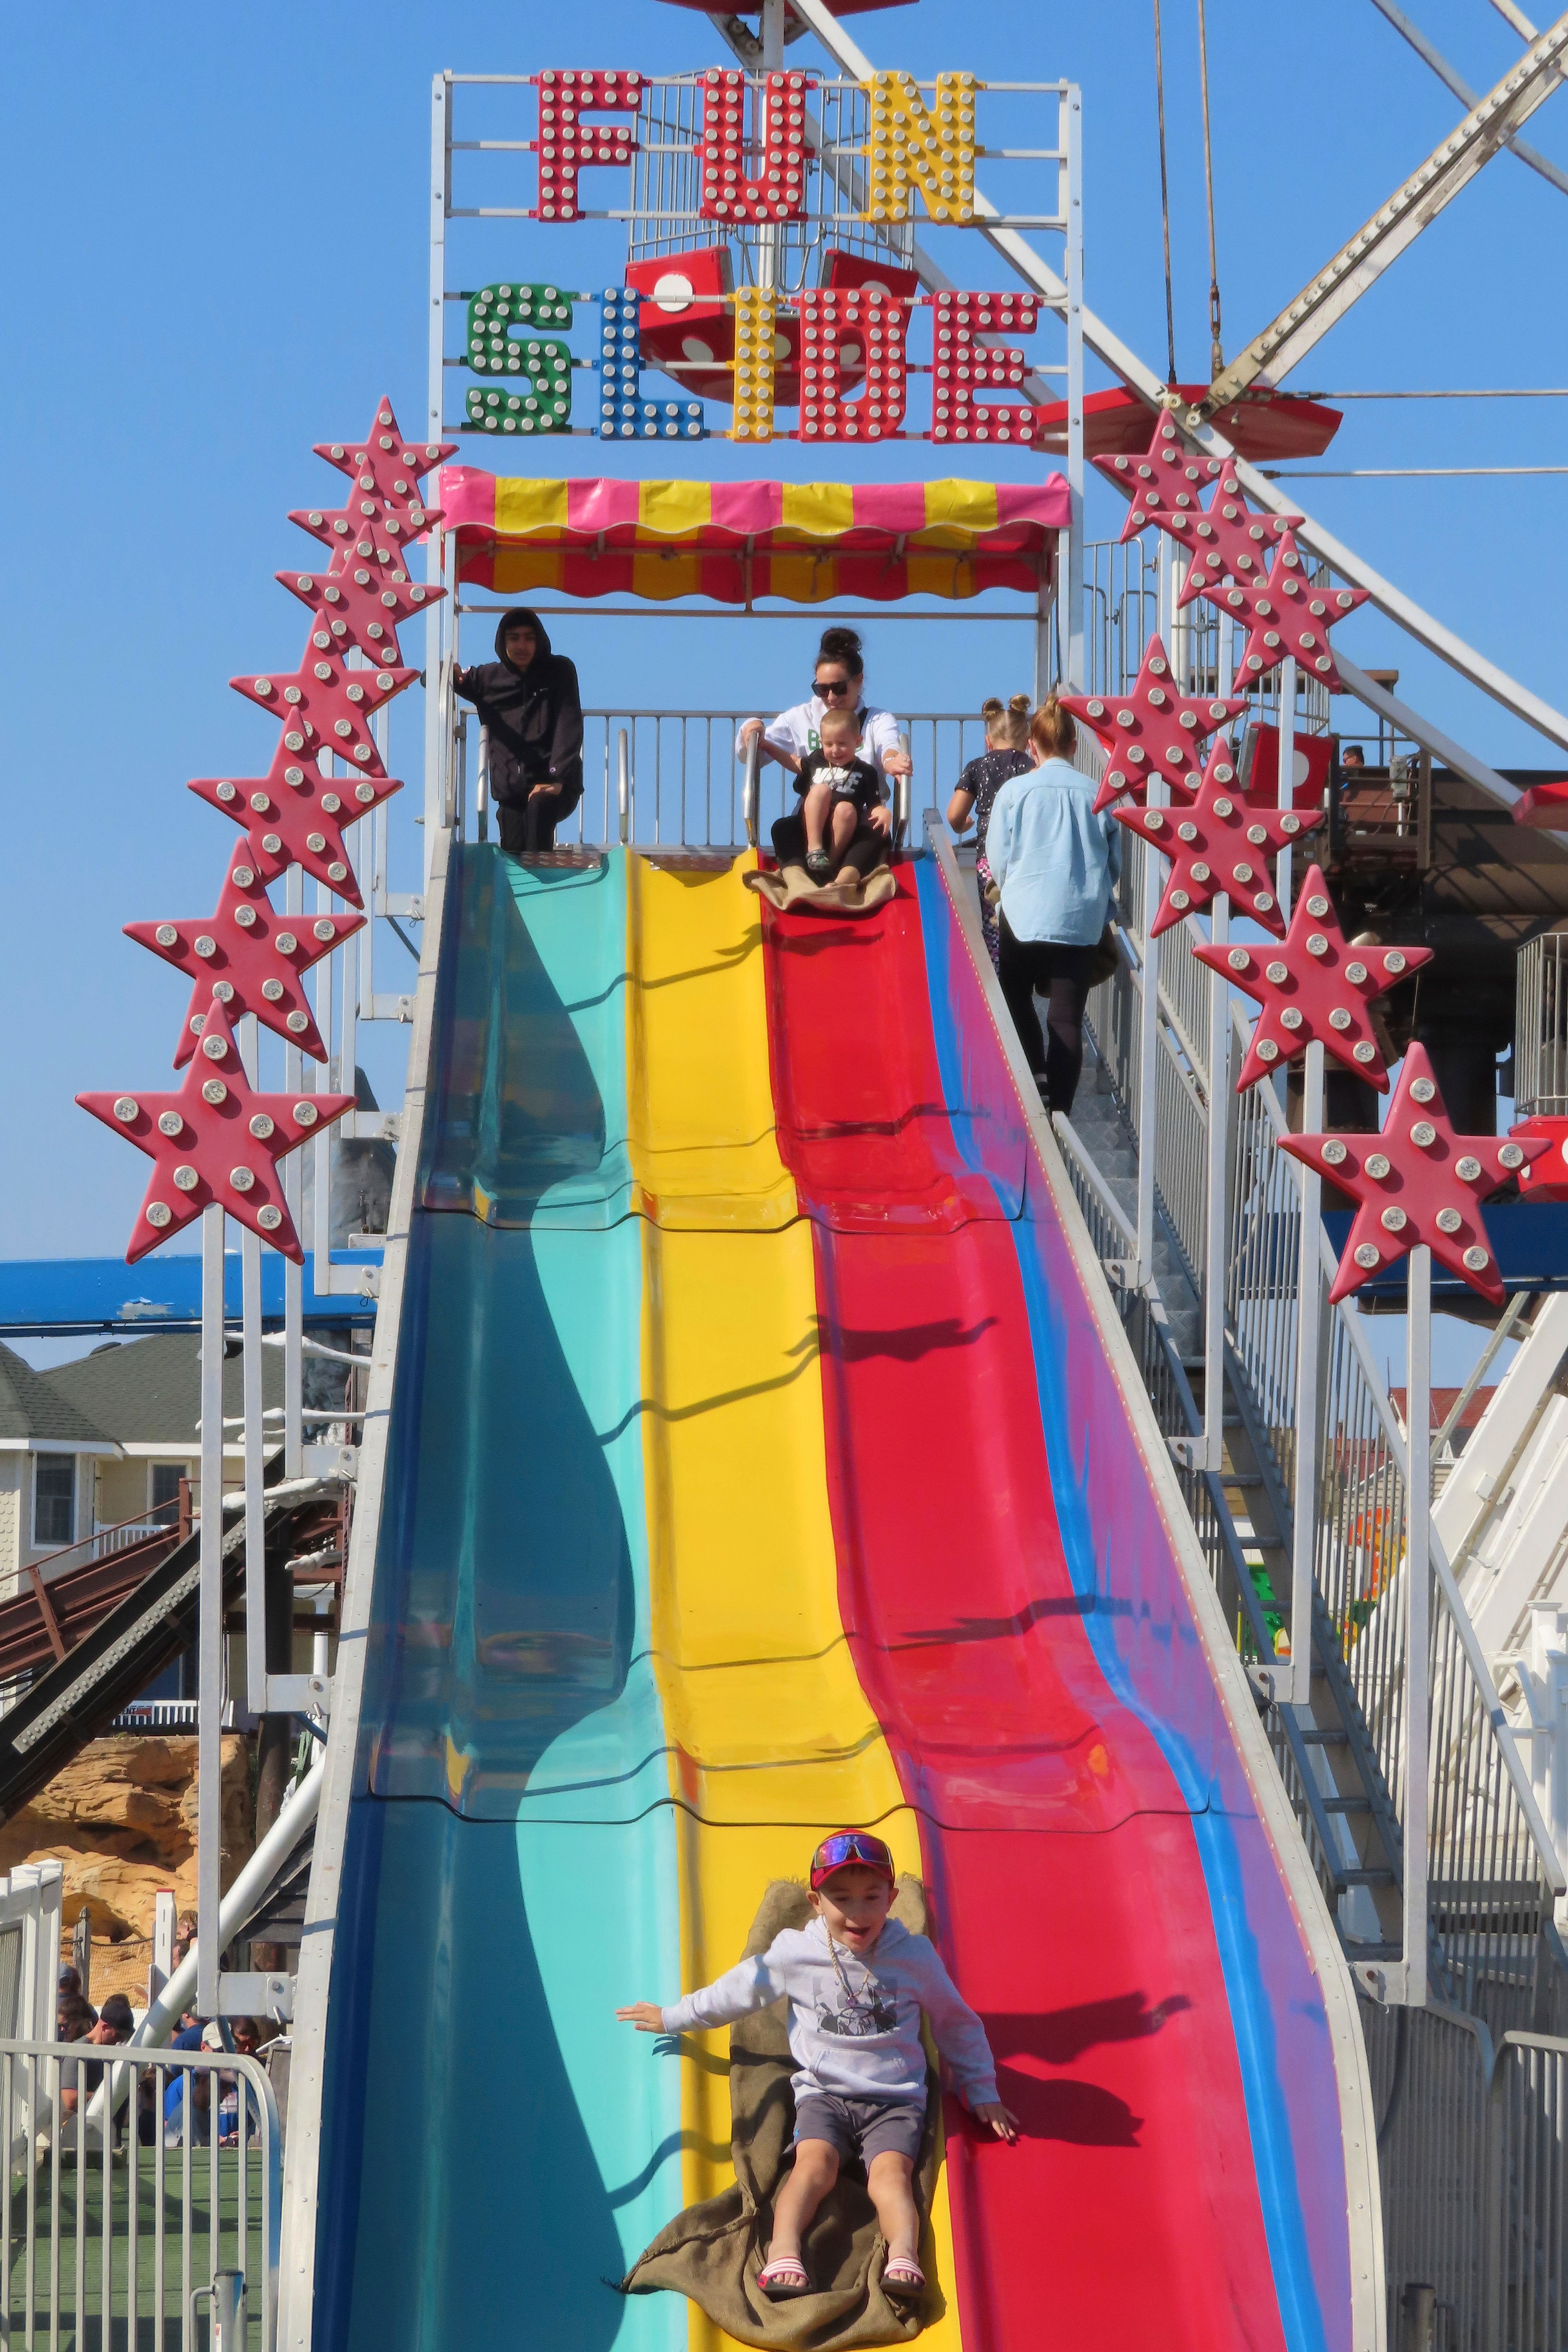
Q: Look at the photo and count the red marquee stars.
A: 14